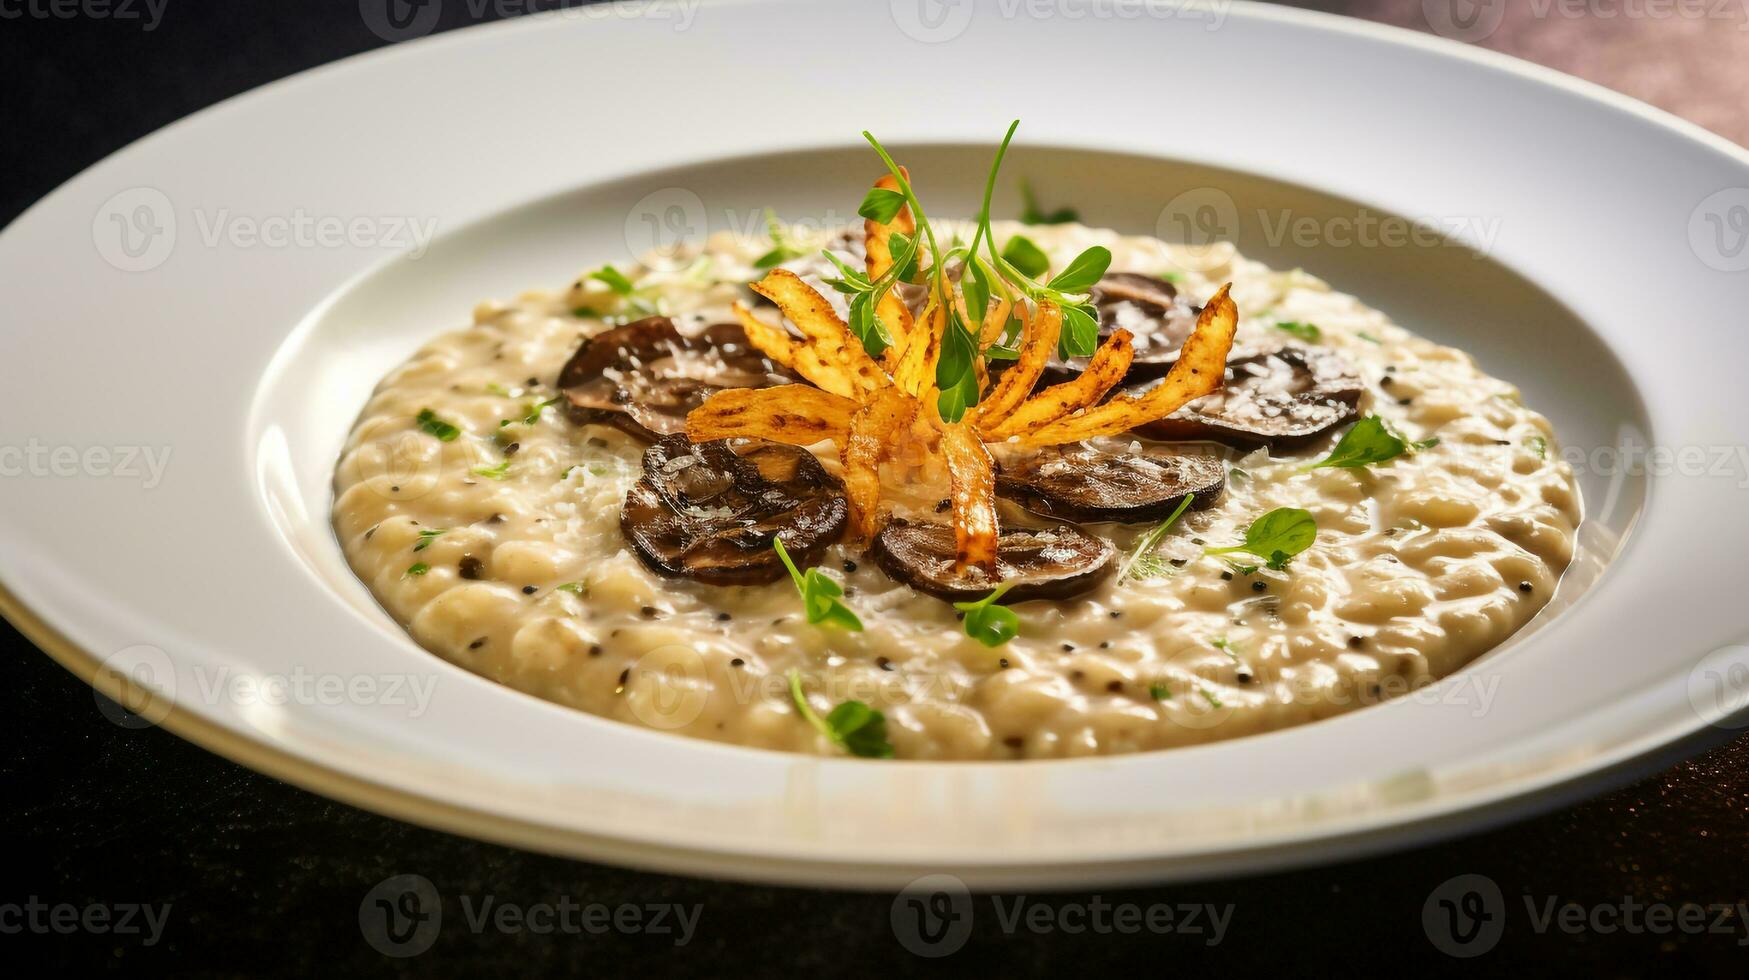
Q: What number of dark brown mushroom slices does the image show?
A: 6